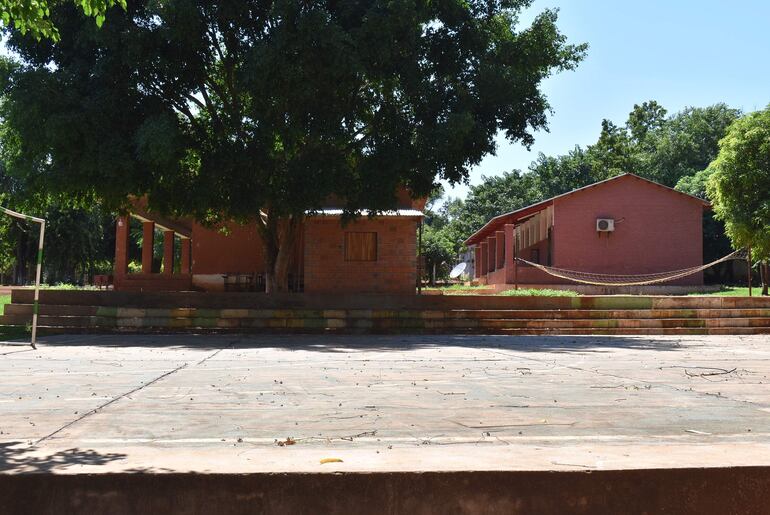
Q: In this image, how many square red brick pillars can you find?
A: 9